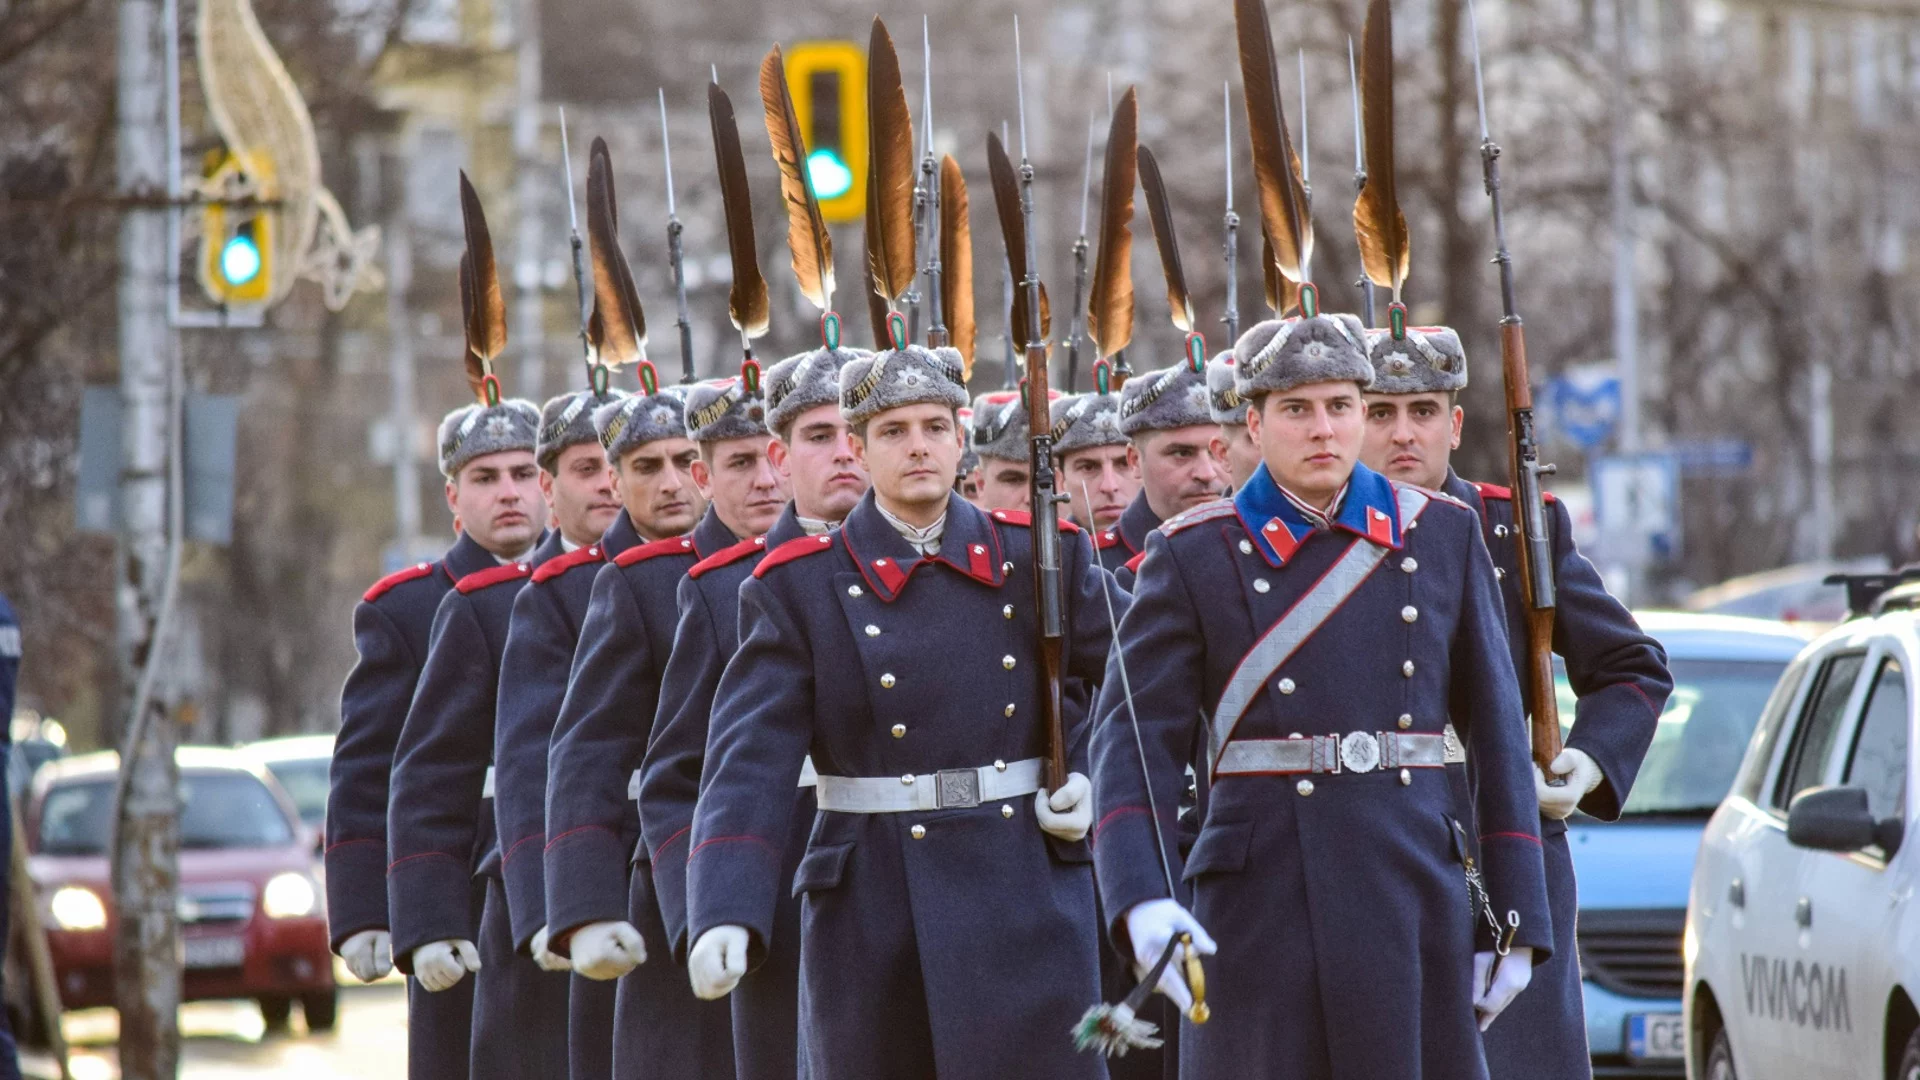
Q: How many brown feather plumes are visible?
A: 15